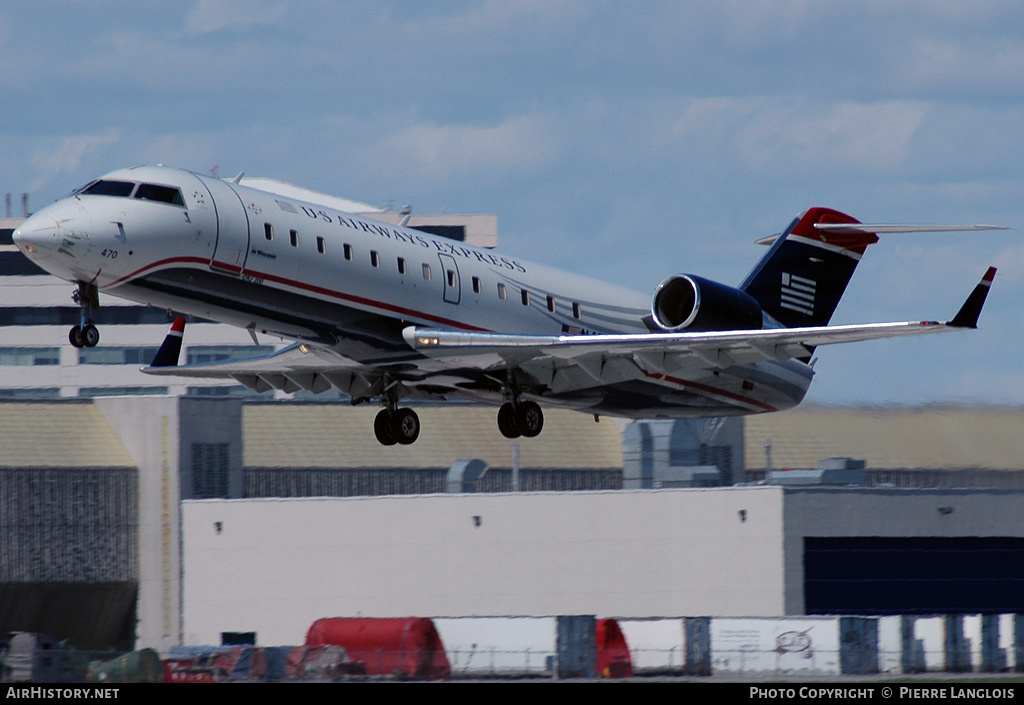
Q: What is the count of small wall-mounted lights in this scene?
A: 4